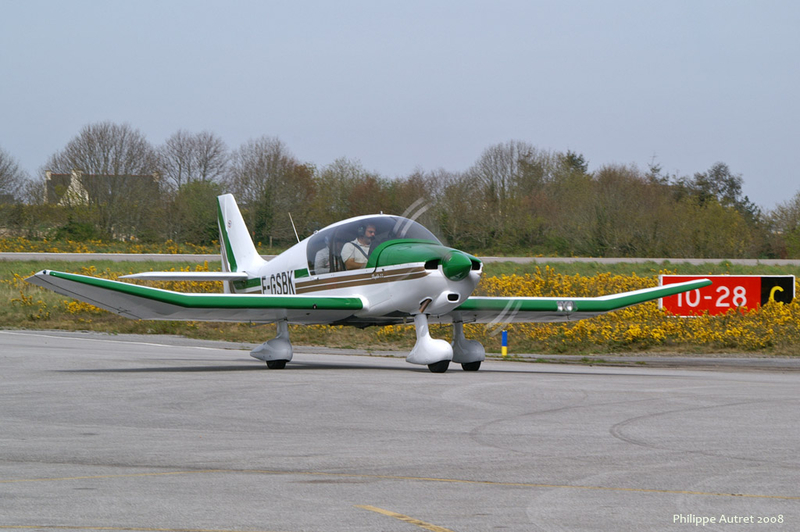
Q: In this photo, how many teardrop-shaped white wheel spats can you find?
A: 3